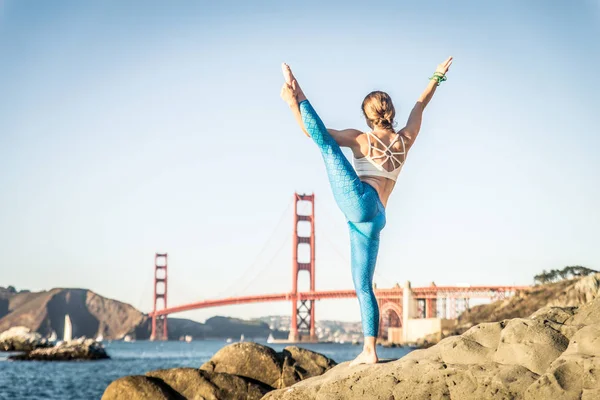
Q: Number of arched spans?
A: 1